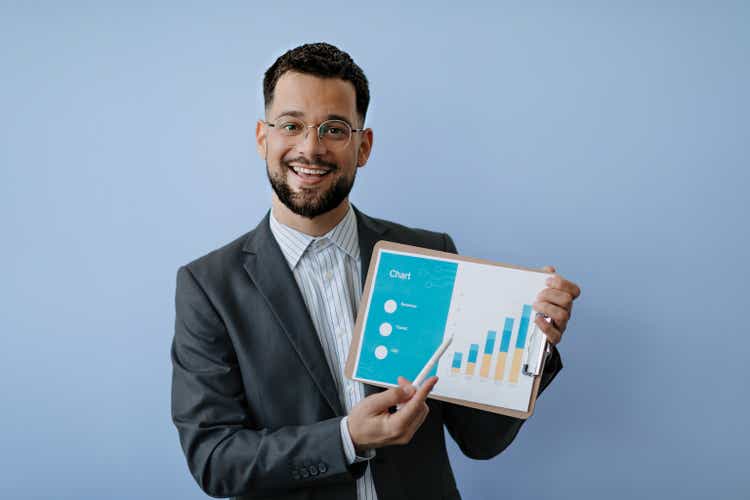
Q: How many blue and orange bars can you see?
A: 5